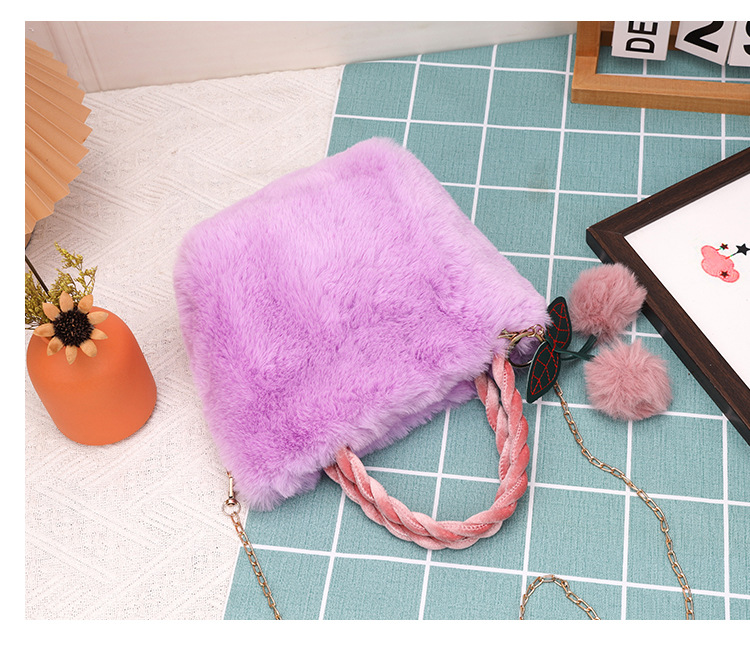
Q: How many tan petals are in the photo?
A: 9